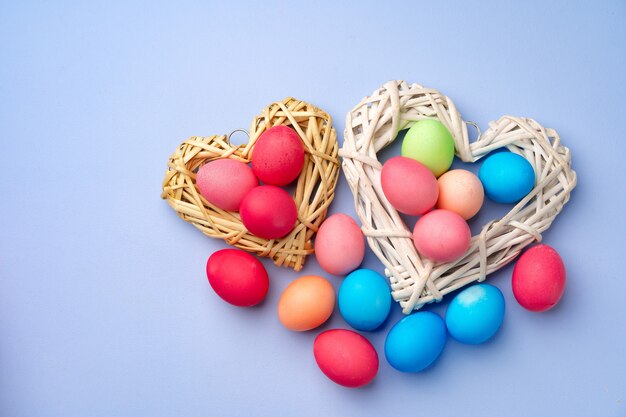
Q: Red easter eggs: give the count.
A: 5